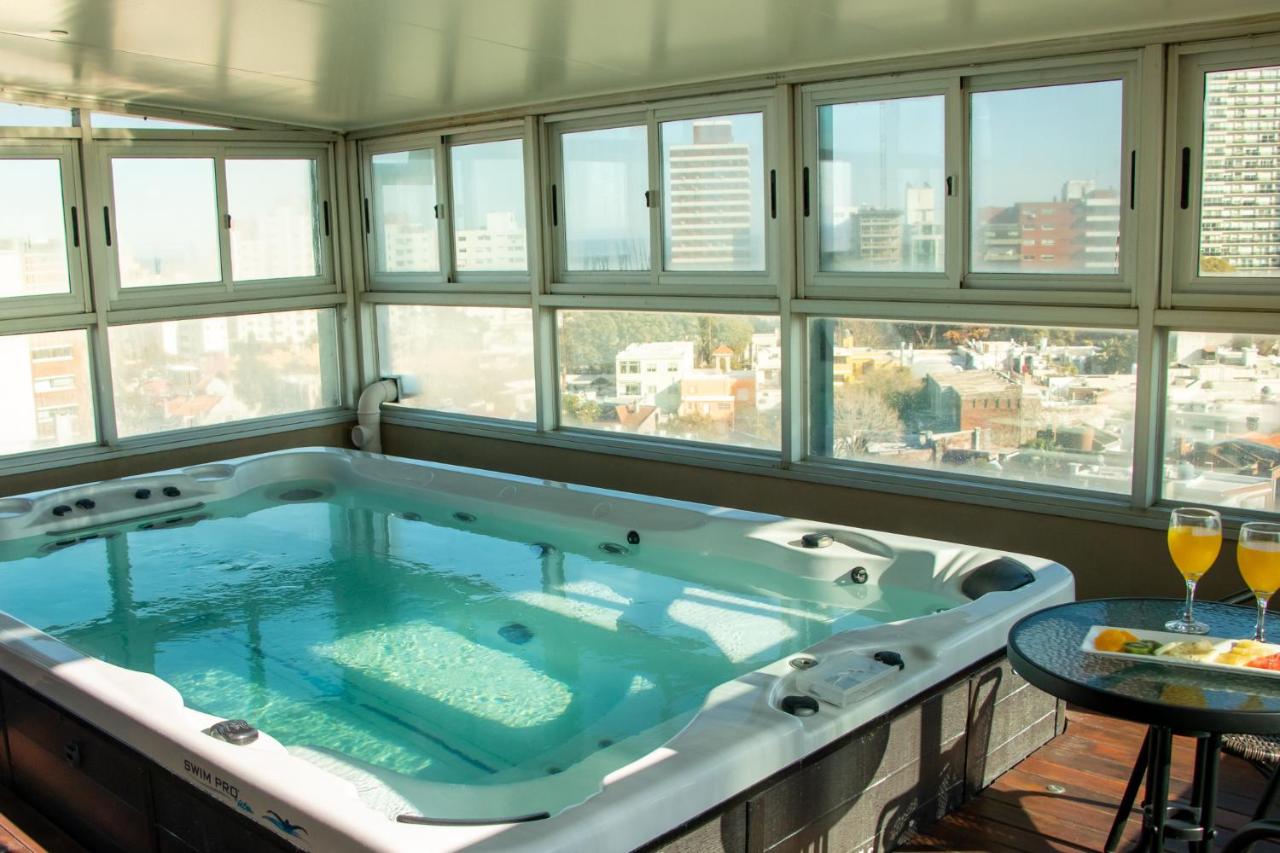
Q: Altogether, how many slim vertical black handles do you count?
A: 9